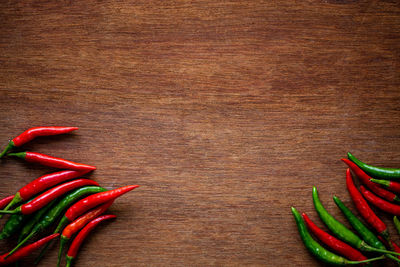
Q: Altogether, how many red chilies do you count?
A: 15